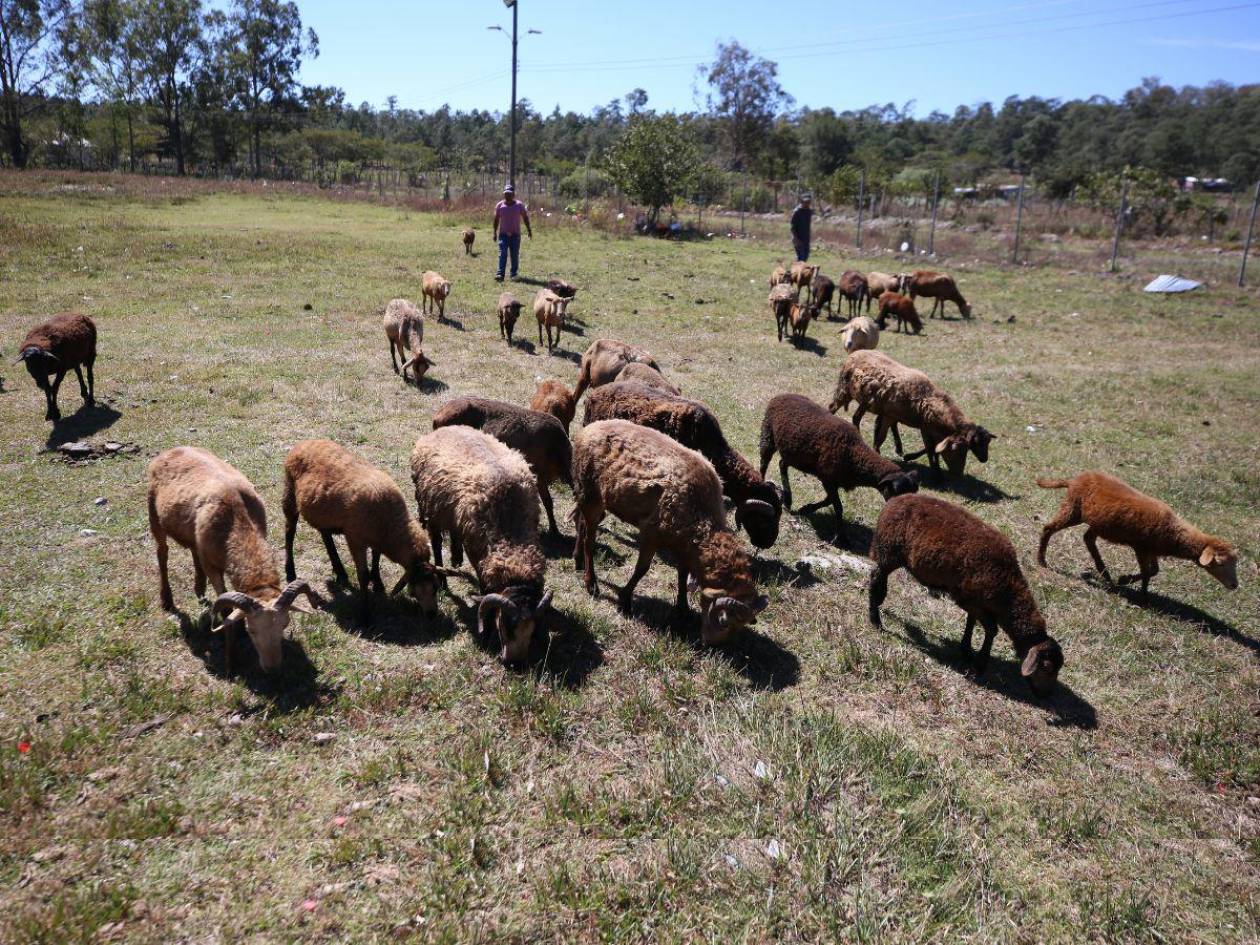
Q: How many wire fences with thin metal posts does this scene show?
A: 1